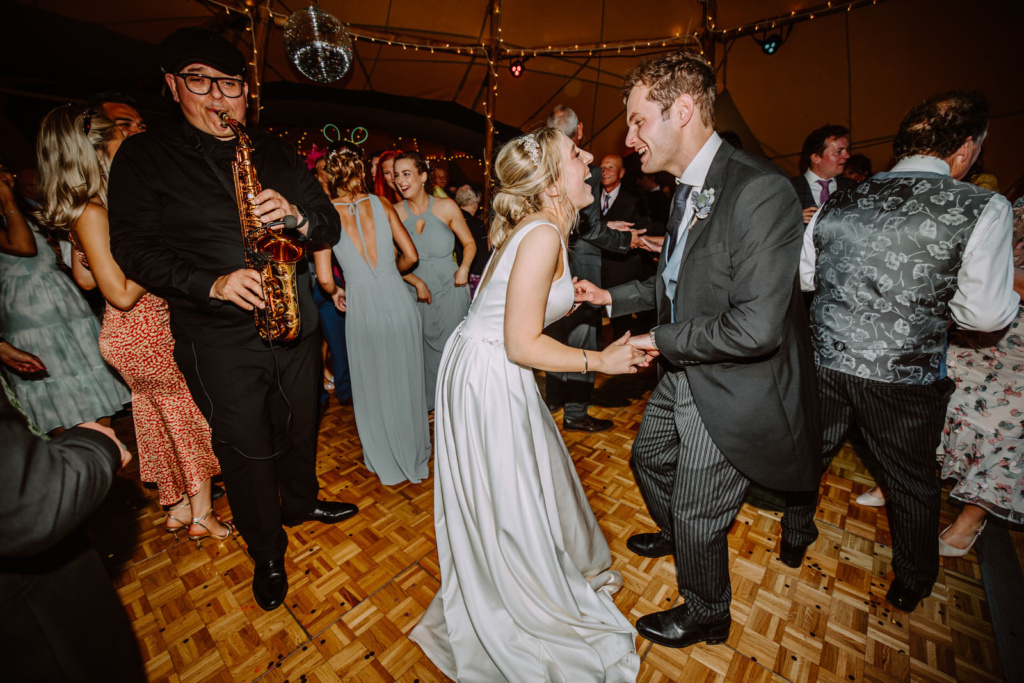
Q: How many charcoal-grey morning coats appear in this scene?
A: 1